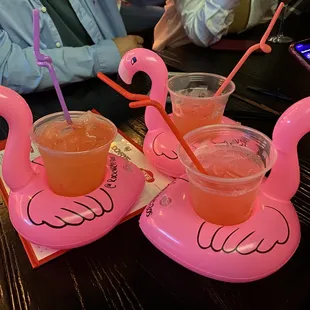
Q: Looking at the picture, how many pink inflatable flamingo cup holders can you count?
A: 3